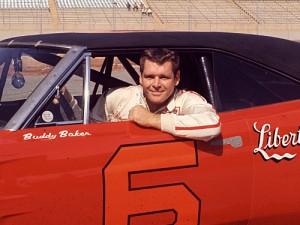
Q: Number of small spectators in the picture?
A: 5